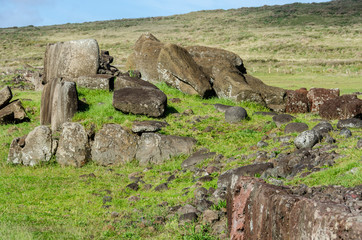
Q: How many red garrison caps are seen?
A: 0